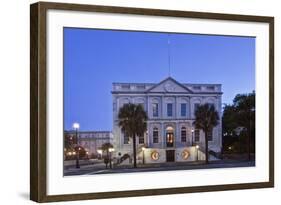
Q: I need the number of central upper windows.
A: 3